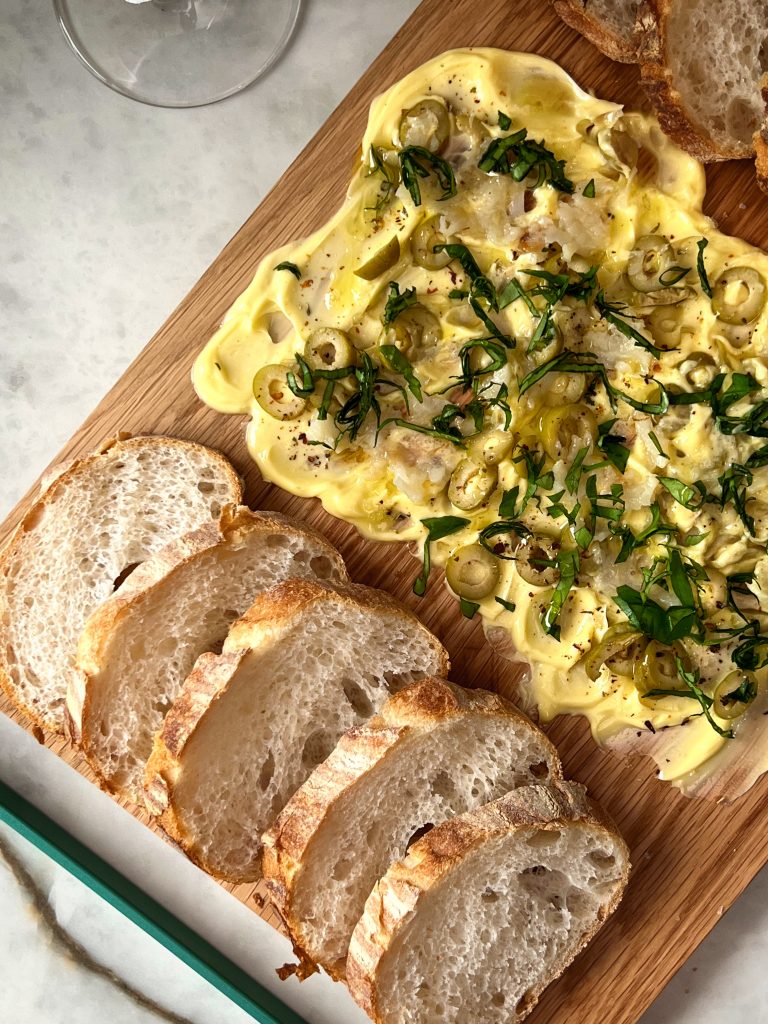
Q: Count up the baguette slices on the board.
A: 8